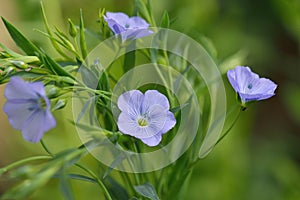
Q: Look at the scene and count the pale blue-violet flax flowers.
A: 4